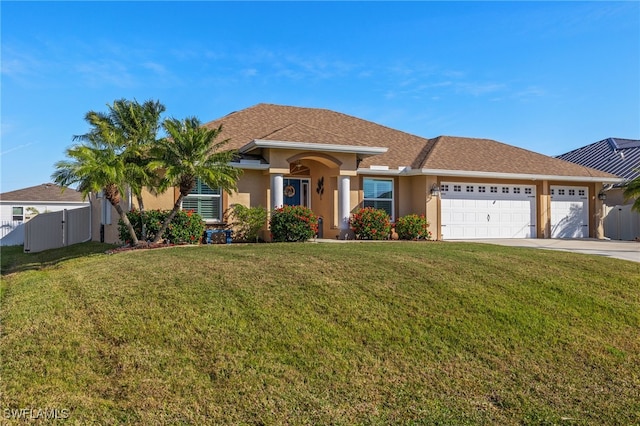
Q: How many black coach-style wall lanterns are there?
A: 2